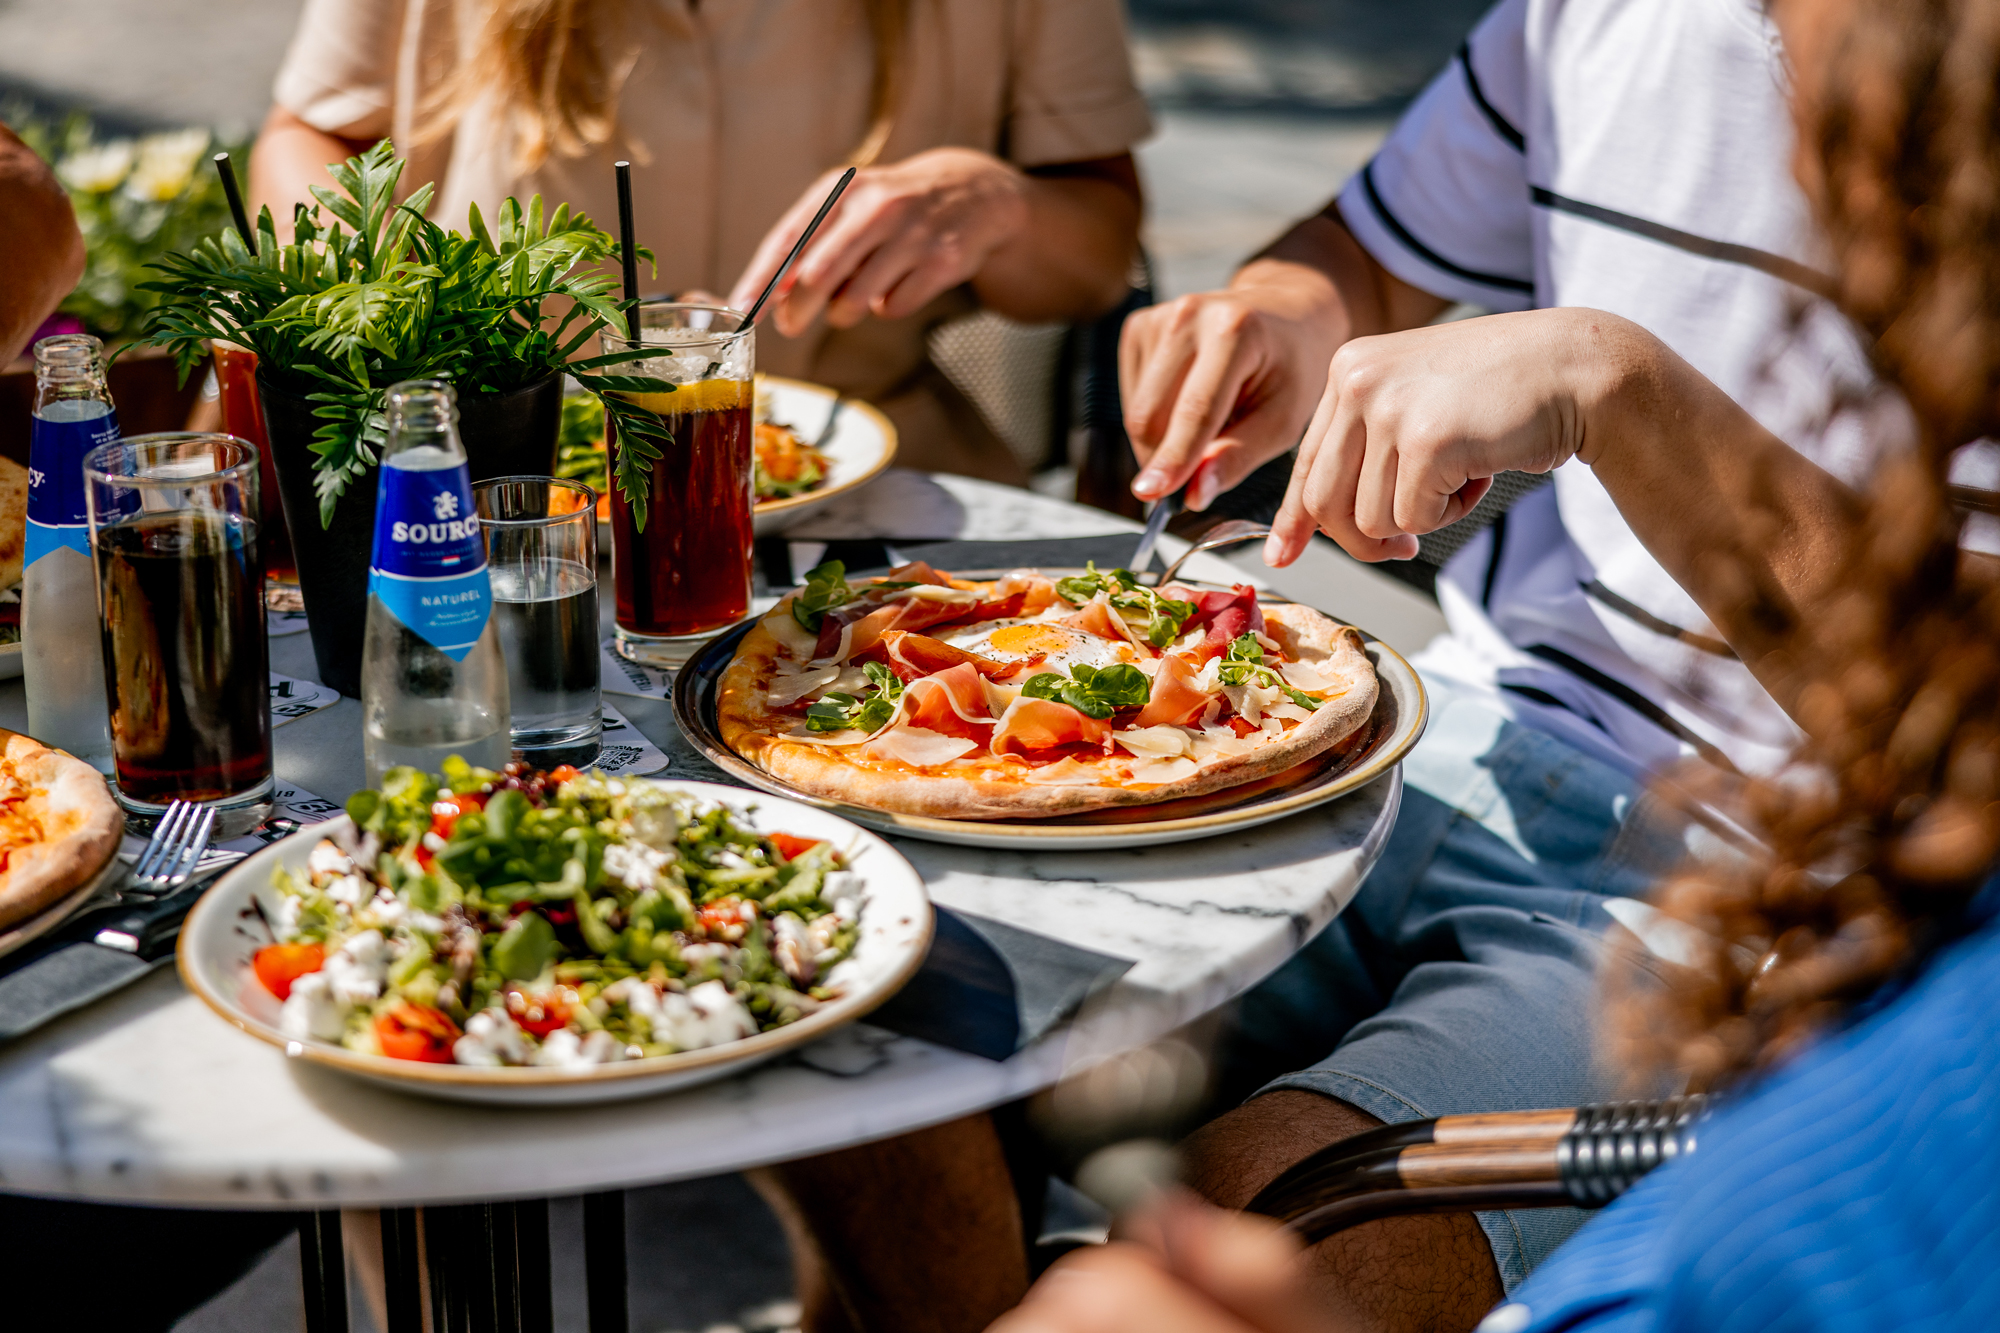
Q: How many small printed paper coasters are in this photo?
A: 5